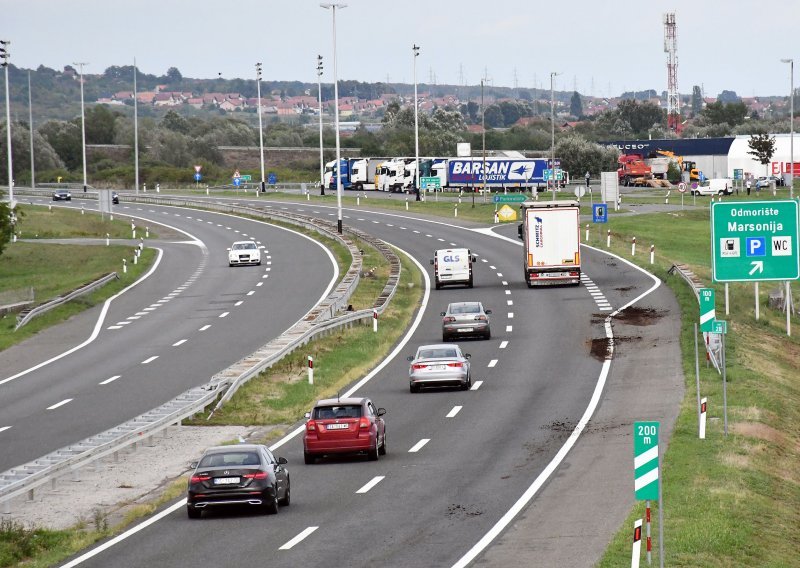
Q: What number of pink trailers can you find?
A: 0